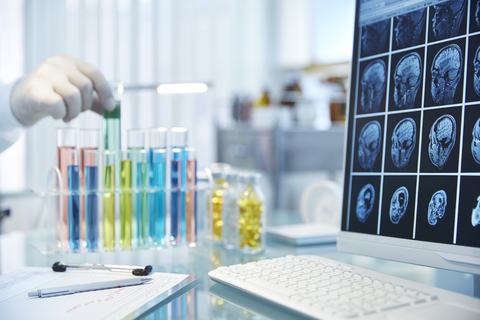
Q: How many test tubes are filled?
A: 14